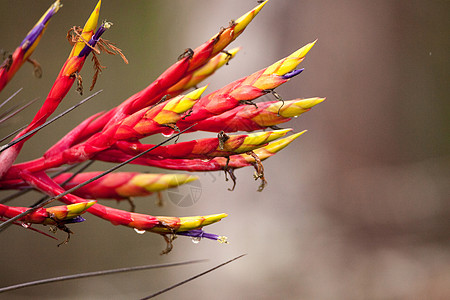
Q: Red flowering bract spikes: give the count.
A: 12